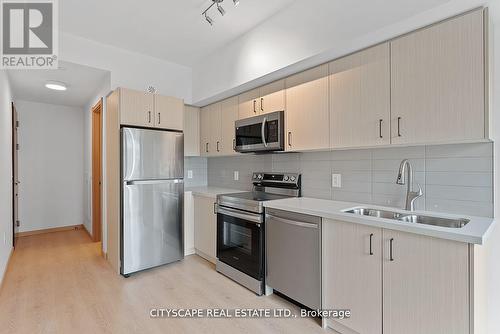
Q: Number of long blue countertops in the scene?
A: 0